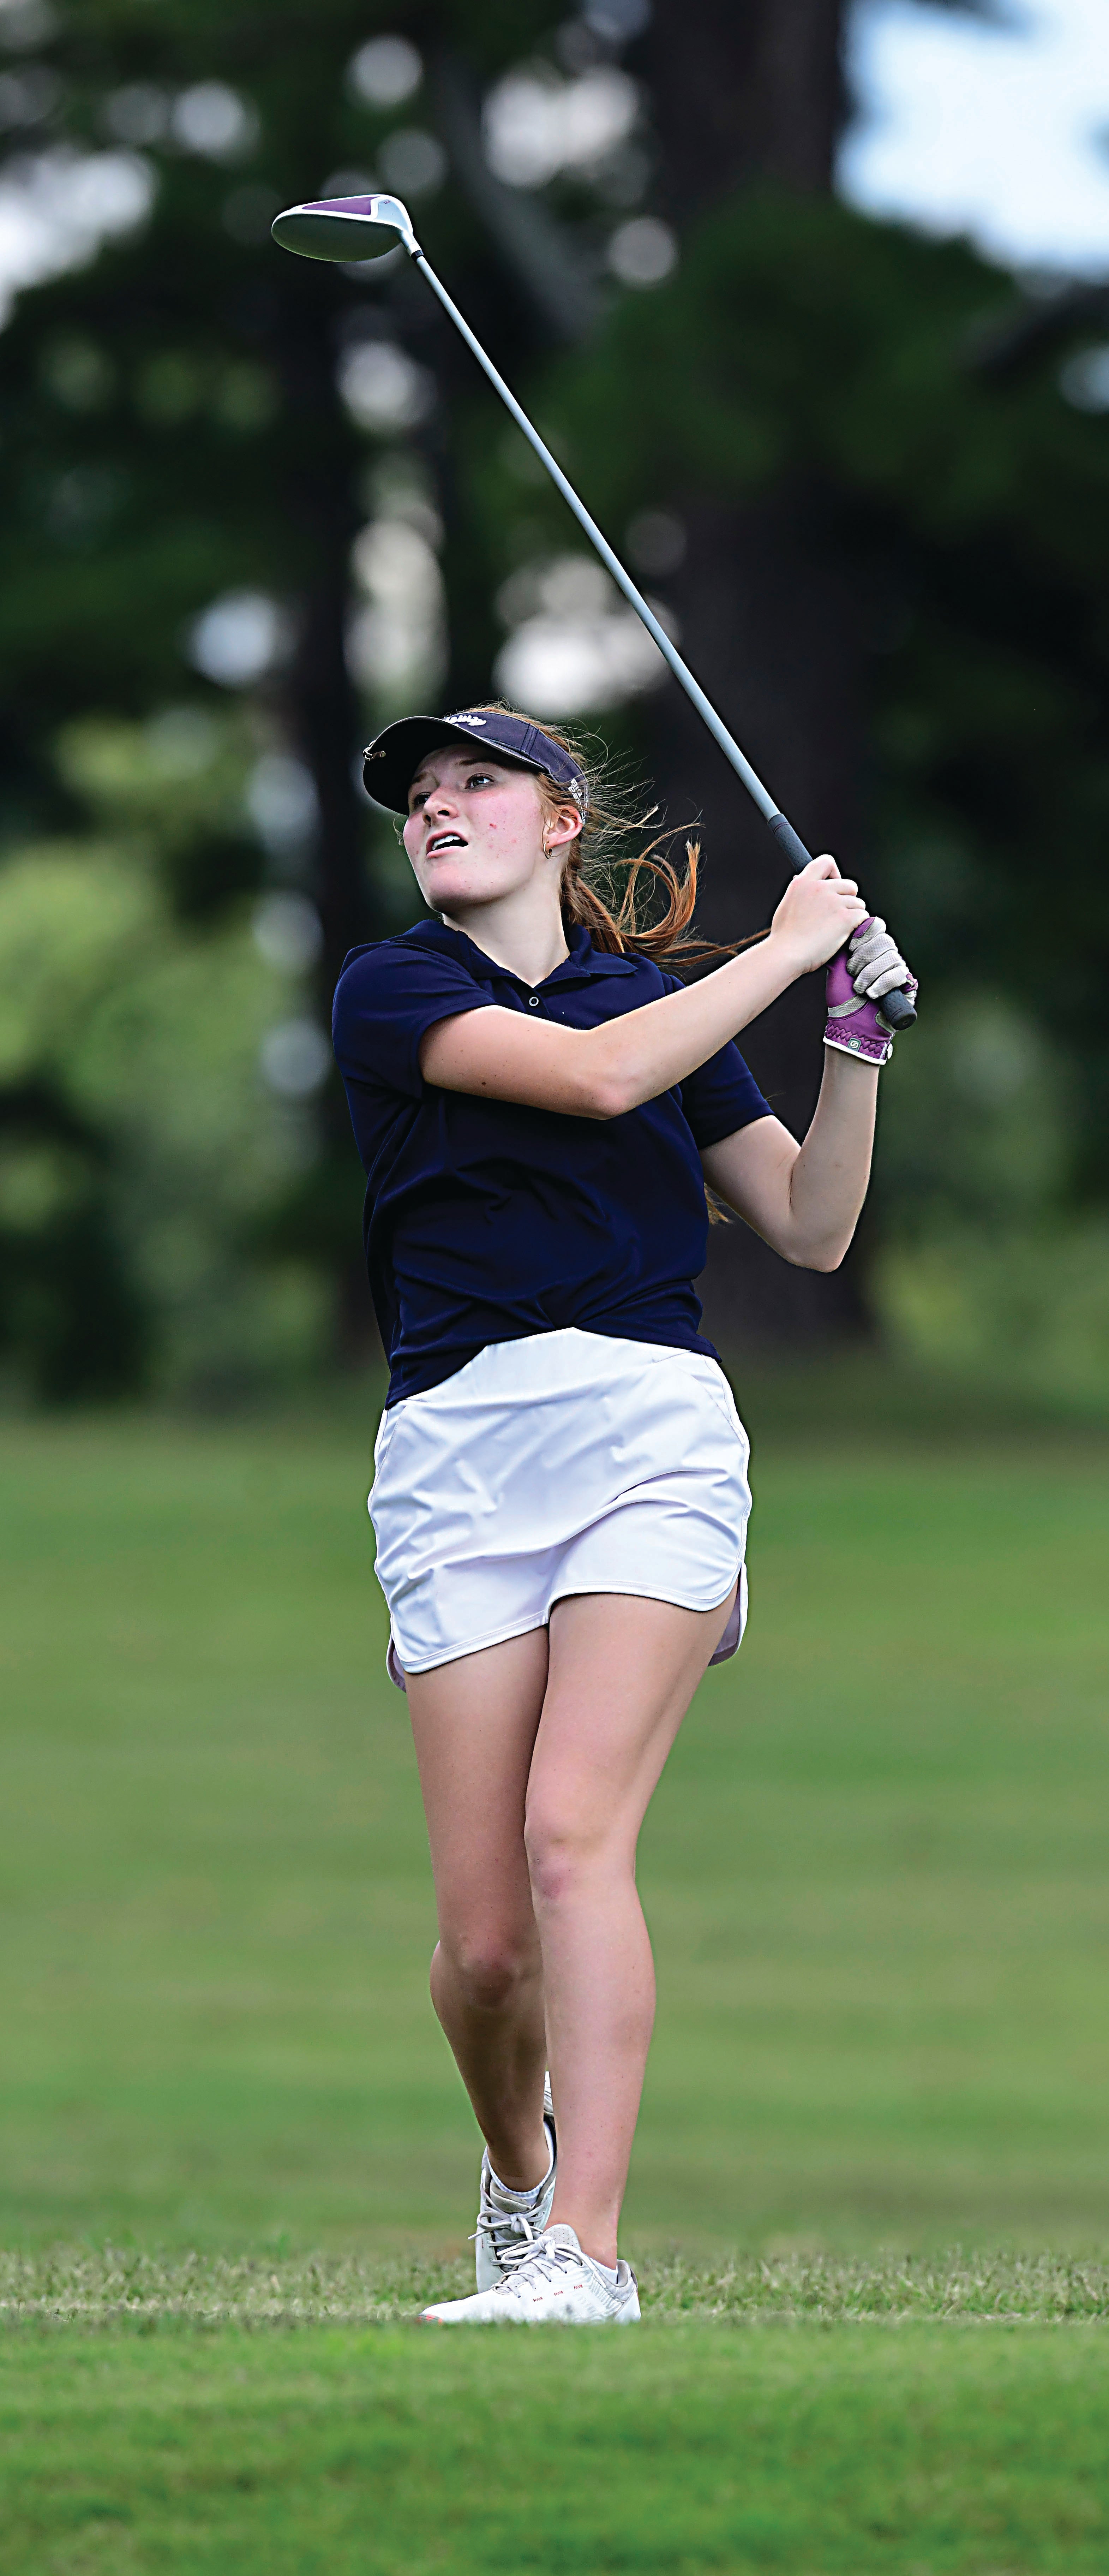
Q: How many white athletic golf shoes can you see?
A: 2